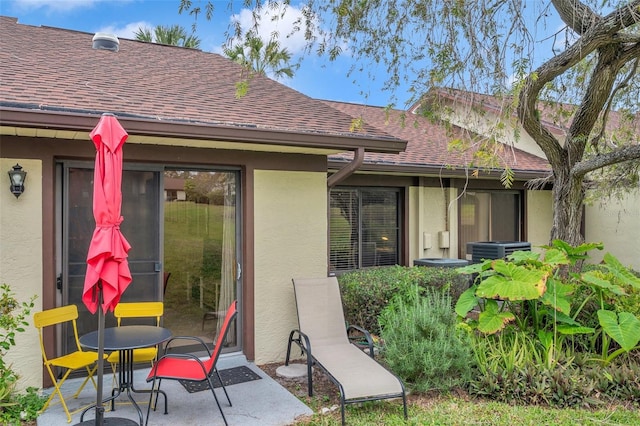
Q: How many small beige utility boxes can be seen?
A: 2